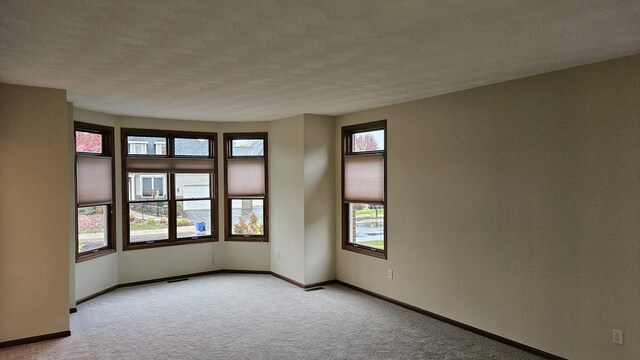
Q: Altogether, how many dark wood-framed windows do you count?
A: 4